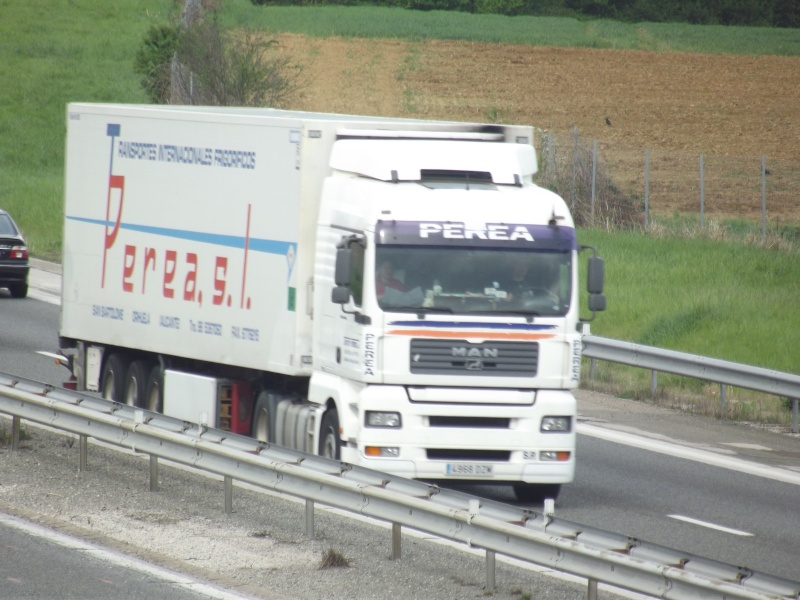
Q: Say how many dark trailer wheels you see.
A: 3